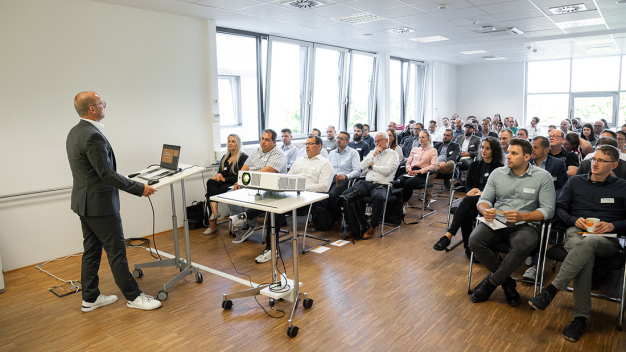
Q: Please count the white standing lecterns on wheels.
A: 2